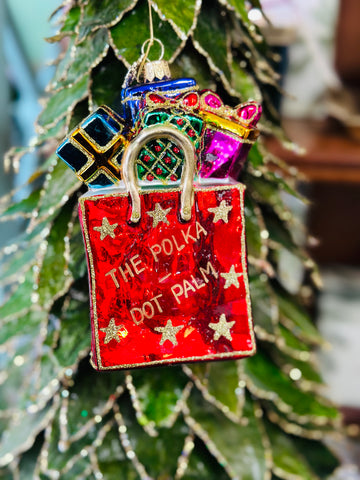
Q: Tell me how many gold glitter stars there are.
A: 7